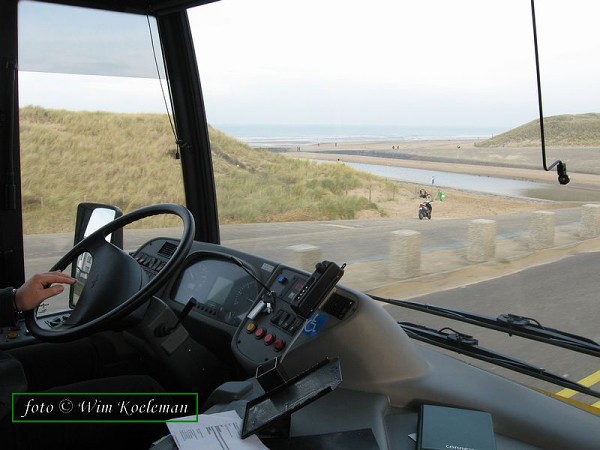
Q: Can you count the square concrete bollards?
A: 5